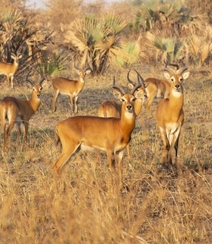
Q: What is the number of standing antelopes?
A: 7